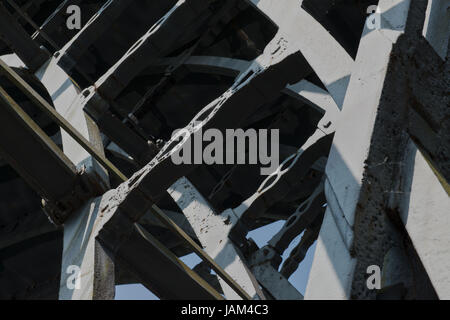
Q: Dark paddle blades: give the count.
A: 0